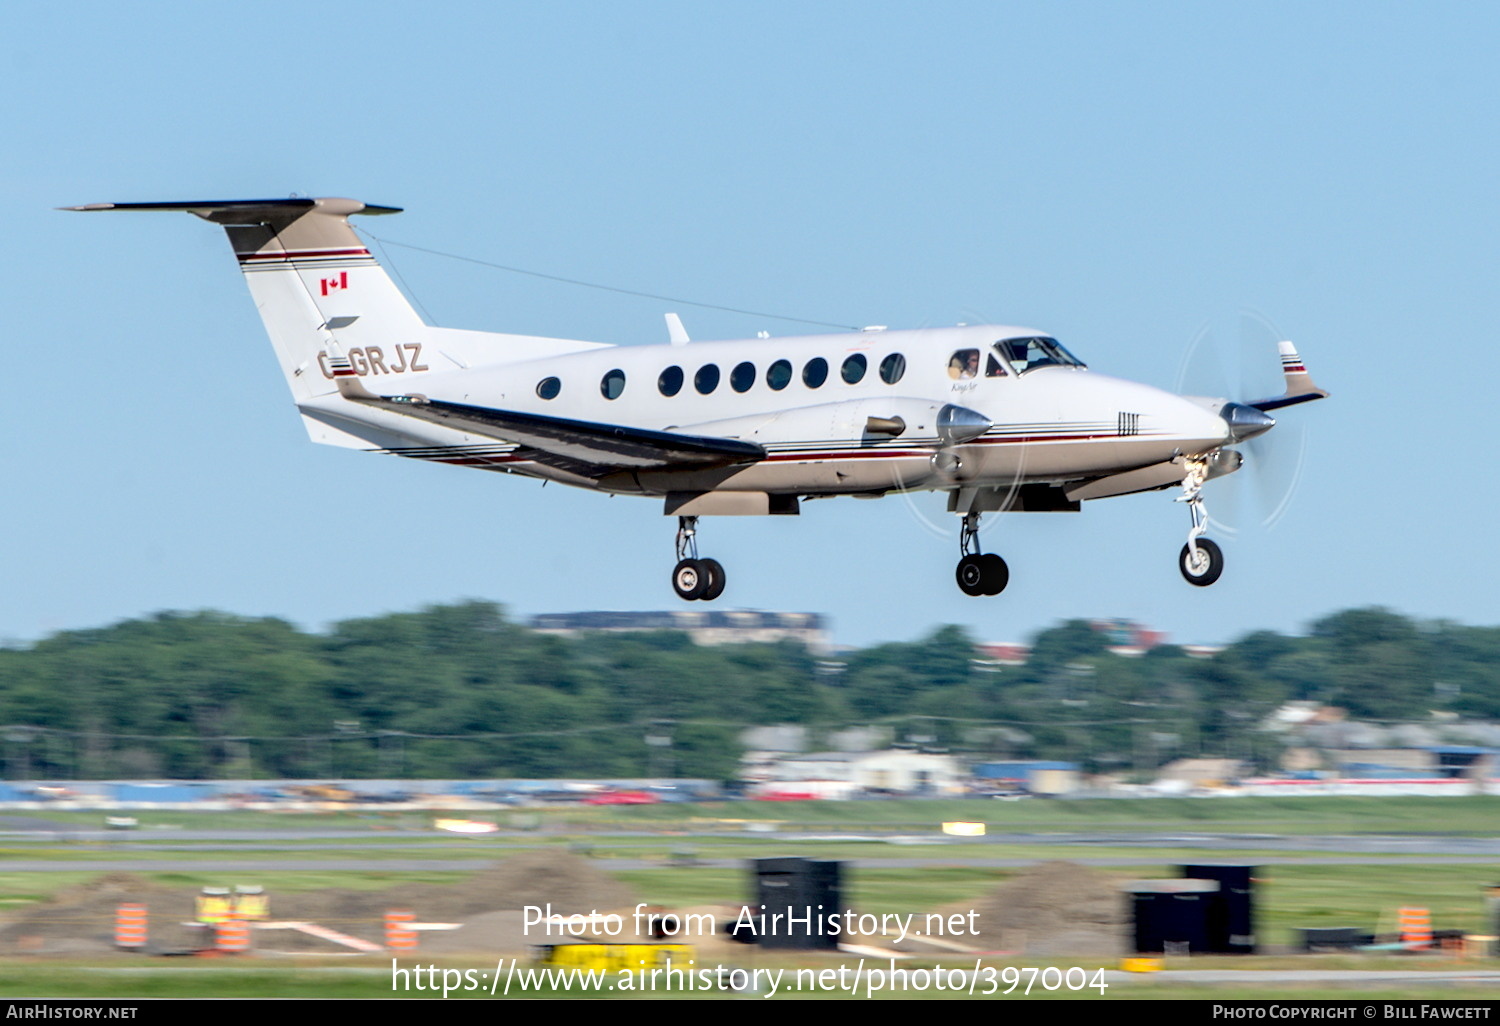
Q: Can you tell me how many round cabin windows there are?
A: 9